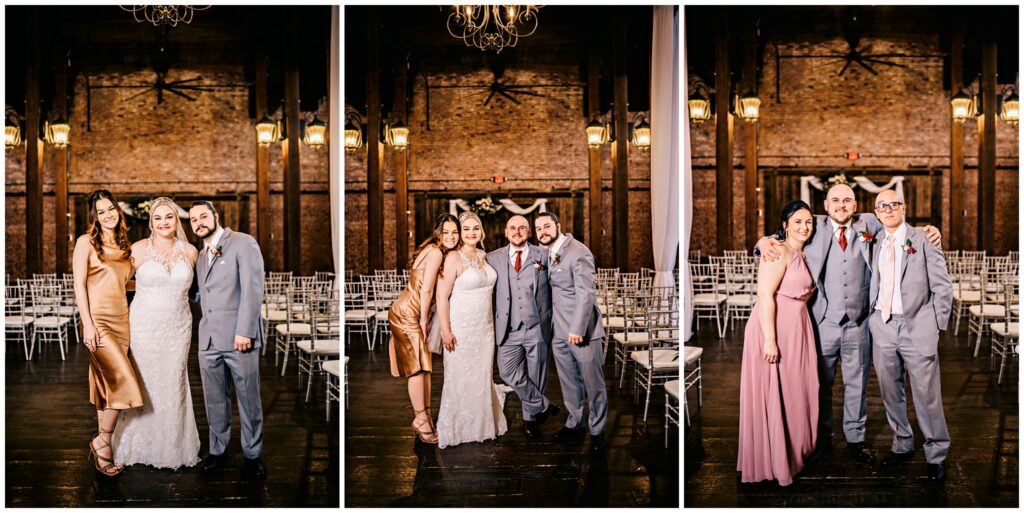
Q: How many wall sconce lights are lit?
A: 12